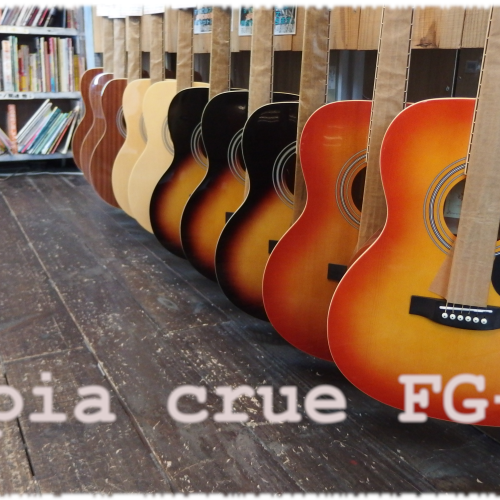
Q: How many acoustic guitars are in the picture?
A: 10